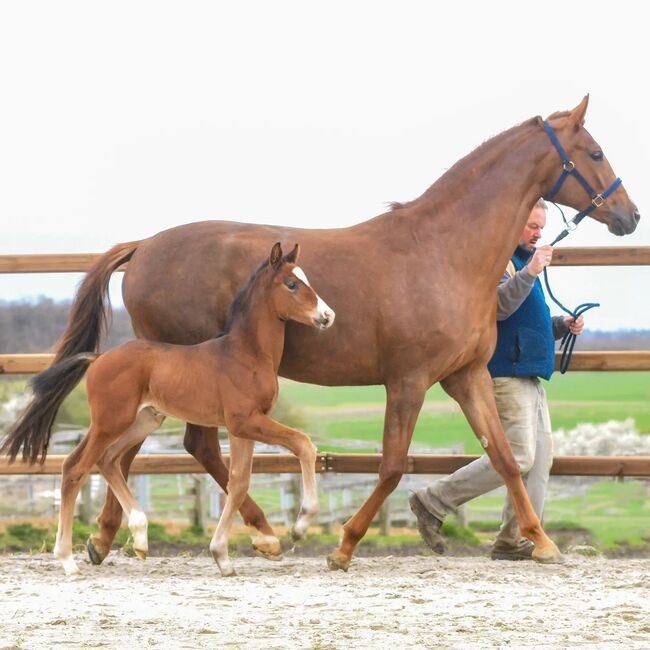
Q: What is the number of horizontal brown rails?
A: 3